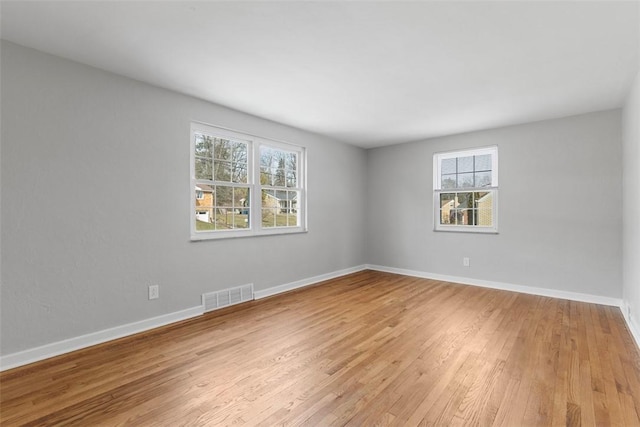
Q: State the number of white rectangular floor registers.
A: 1